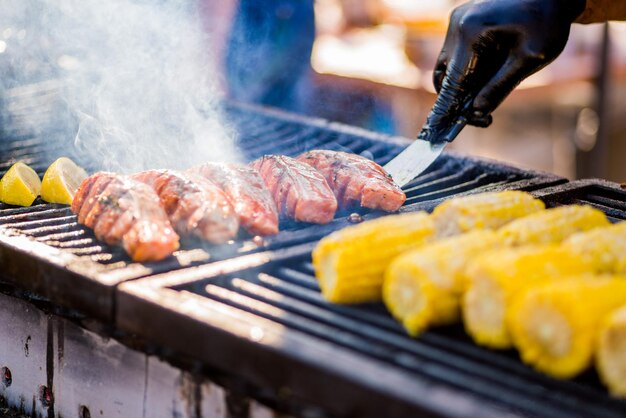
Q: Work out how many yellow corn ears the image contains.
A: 8